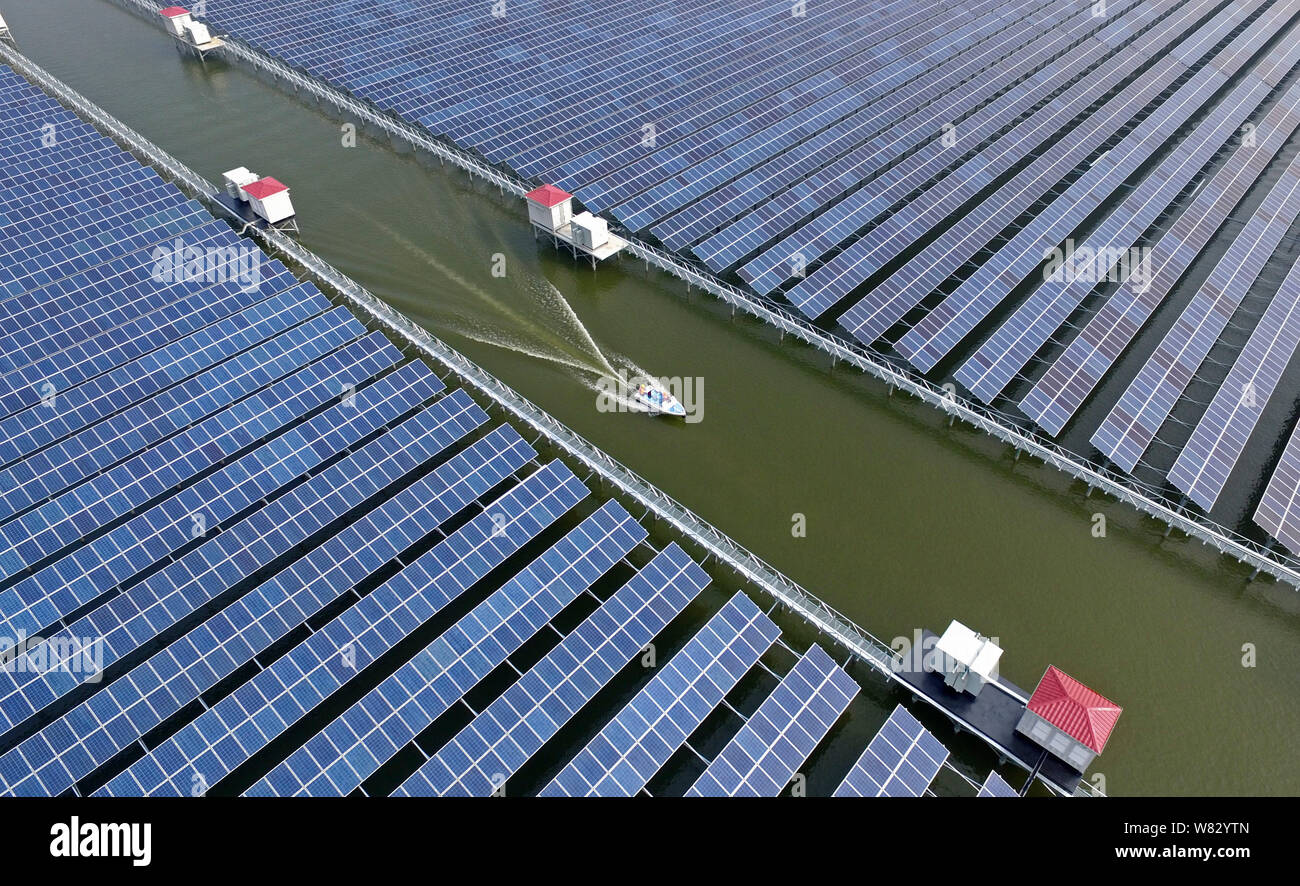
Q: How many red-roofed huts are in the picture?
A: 4